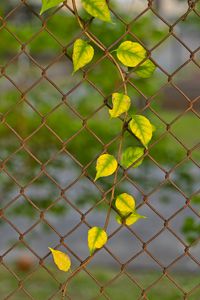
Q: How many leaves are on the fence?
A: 13